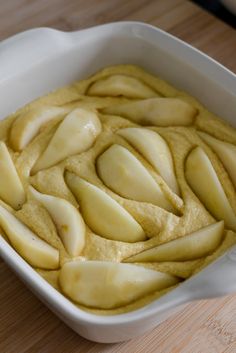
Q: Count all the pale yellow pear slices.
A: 14